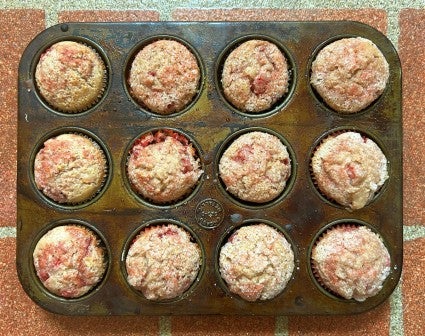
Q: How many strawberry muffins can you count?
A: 12